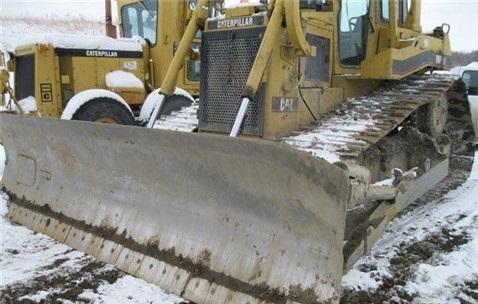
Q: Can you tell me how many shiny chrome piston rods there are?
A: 2